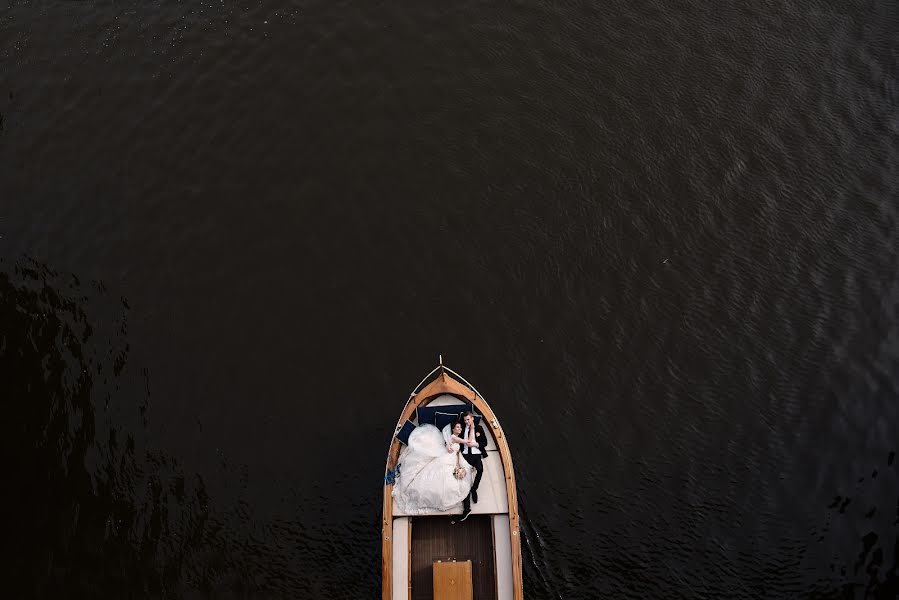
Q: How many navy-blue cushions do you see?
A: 4